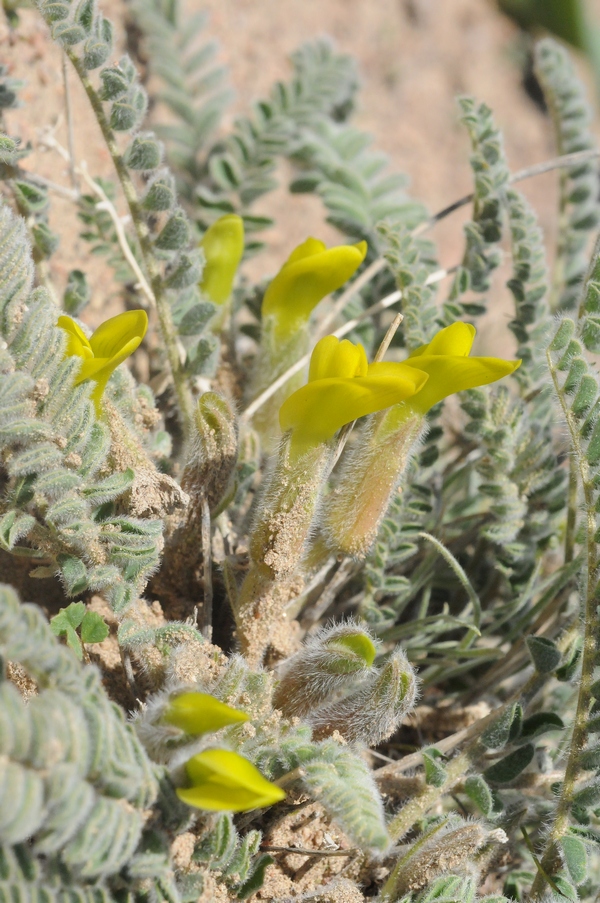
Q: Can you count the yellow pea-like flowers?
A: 7